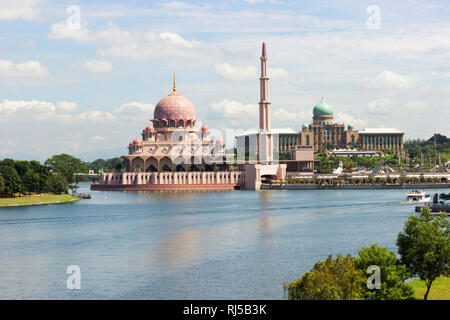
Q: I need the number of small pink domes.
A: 6